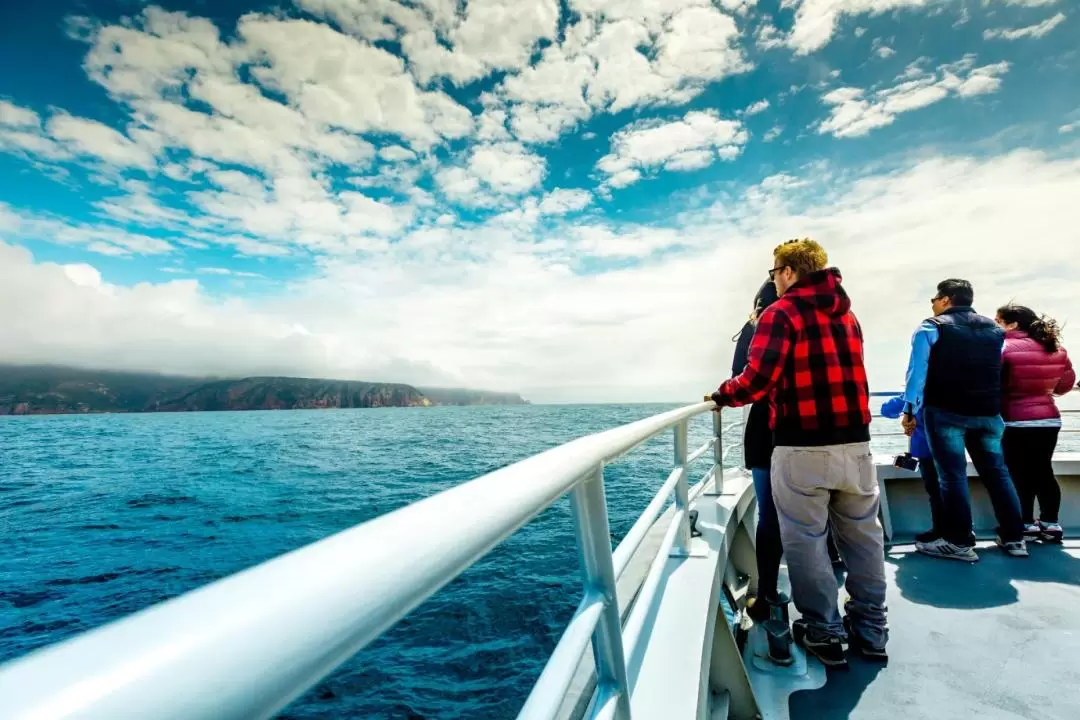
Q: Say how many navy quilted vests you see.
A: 1